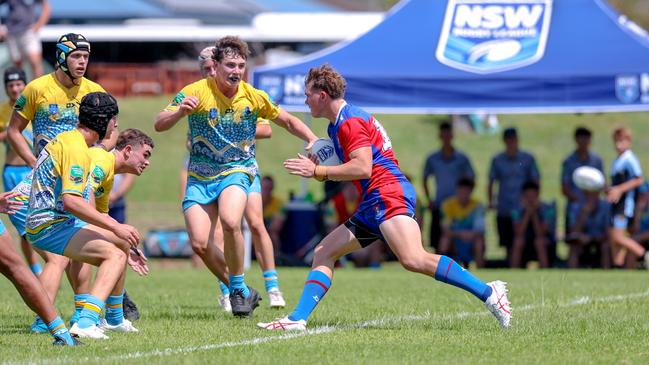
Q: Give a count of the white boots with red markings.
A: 2